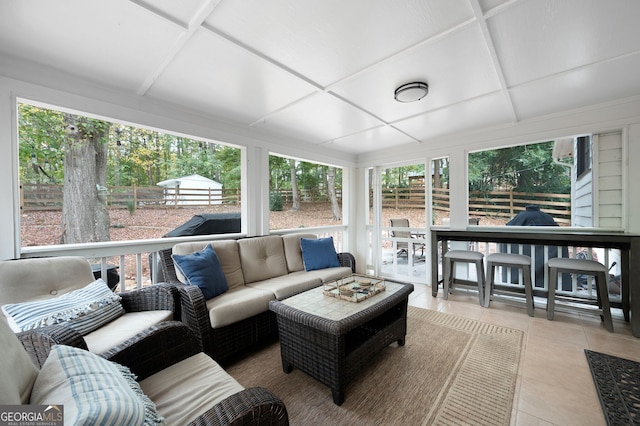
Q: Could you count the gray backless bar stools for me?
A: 3